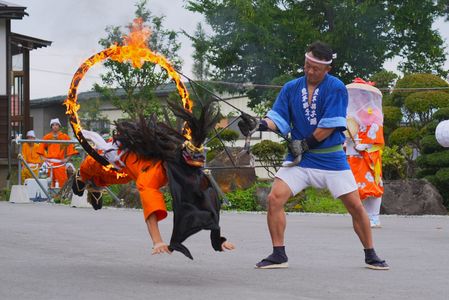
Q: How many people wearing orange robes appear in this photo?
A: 4